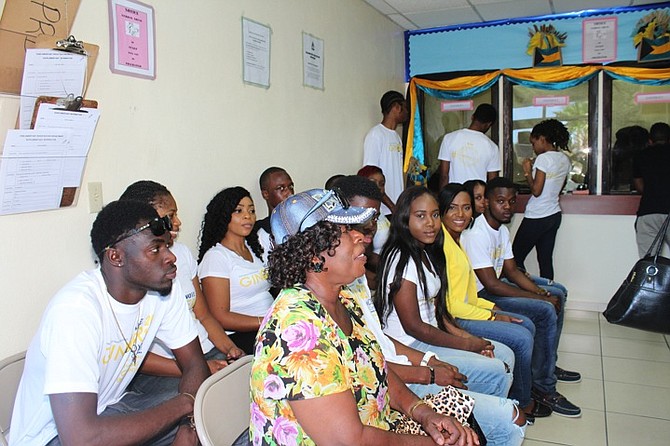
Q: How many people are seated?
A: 12